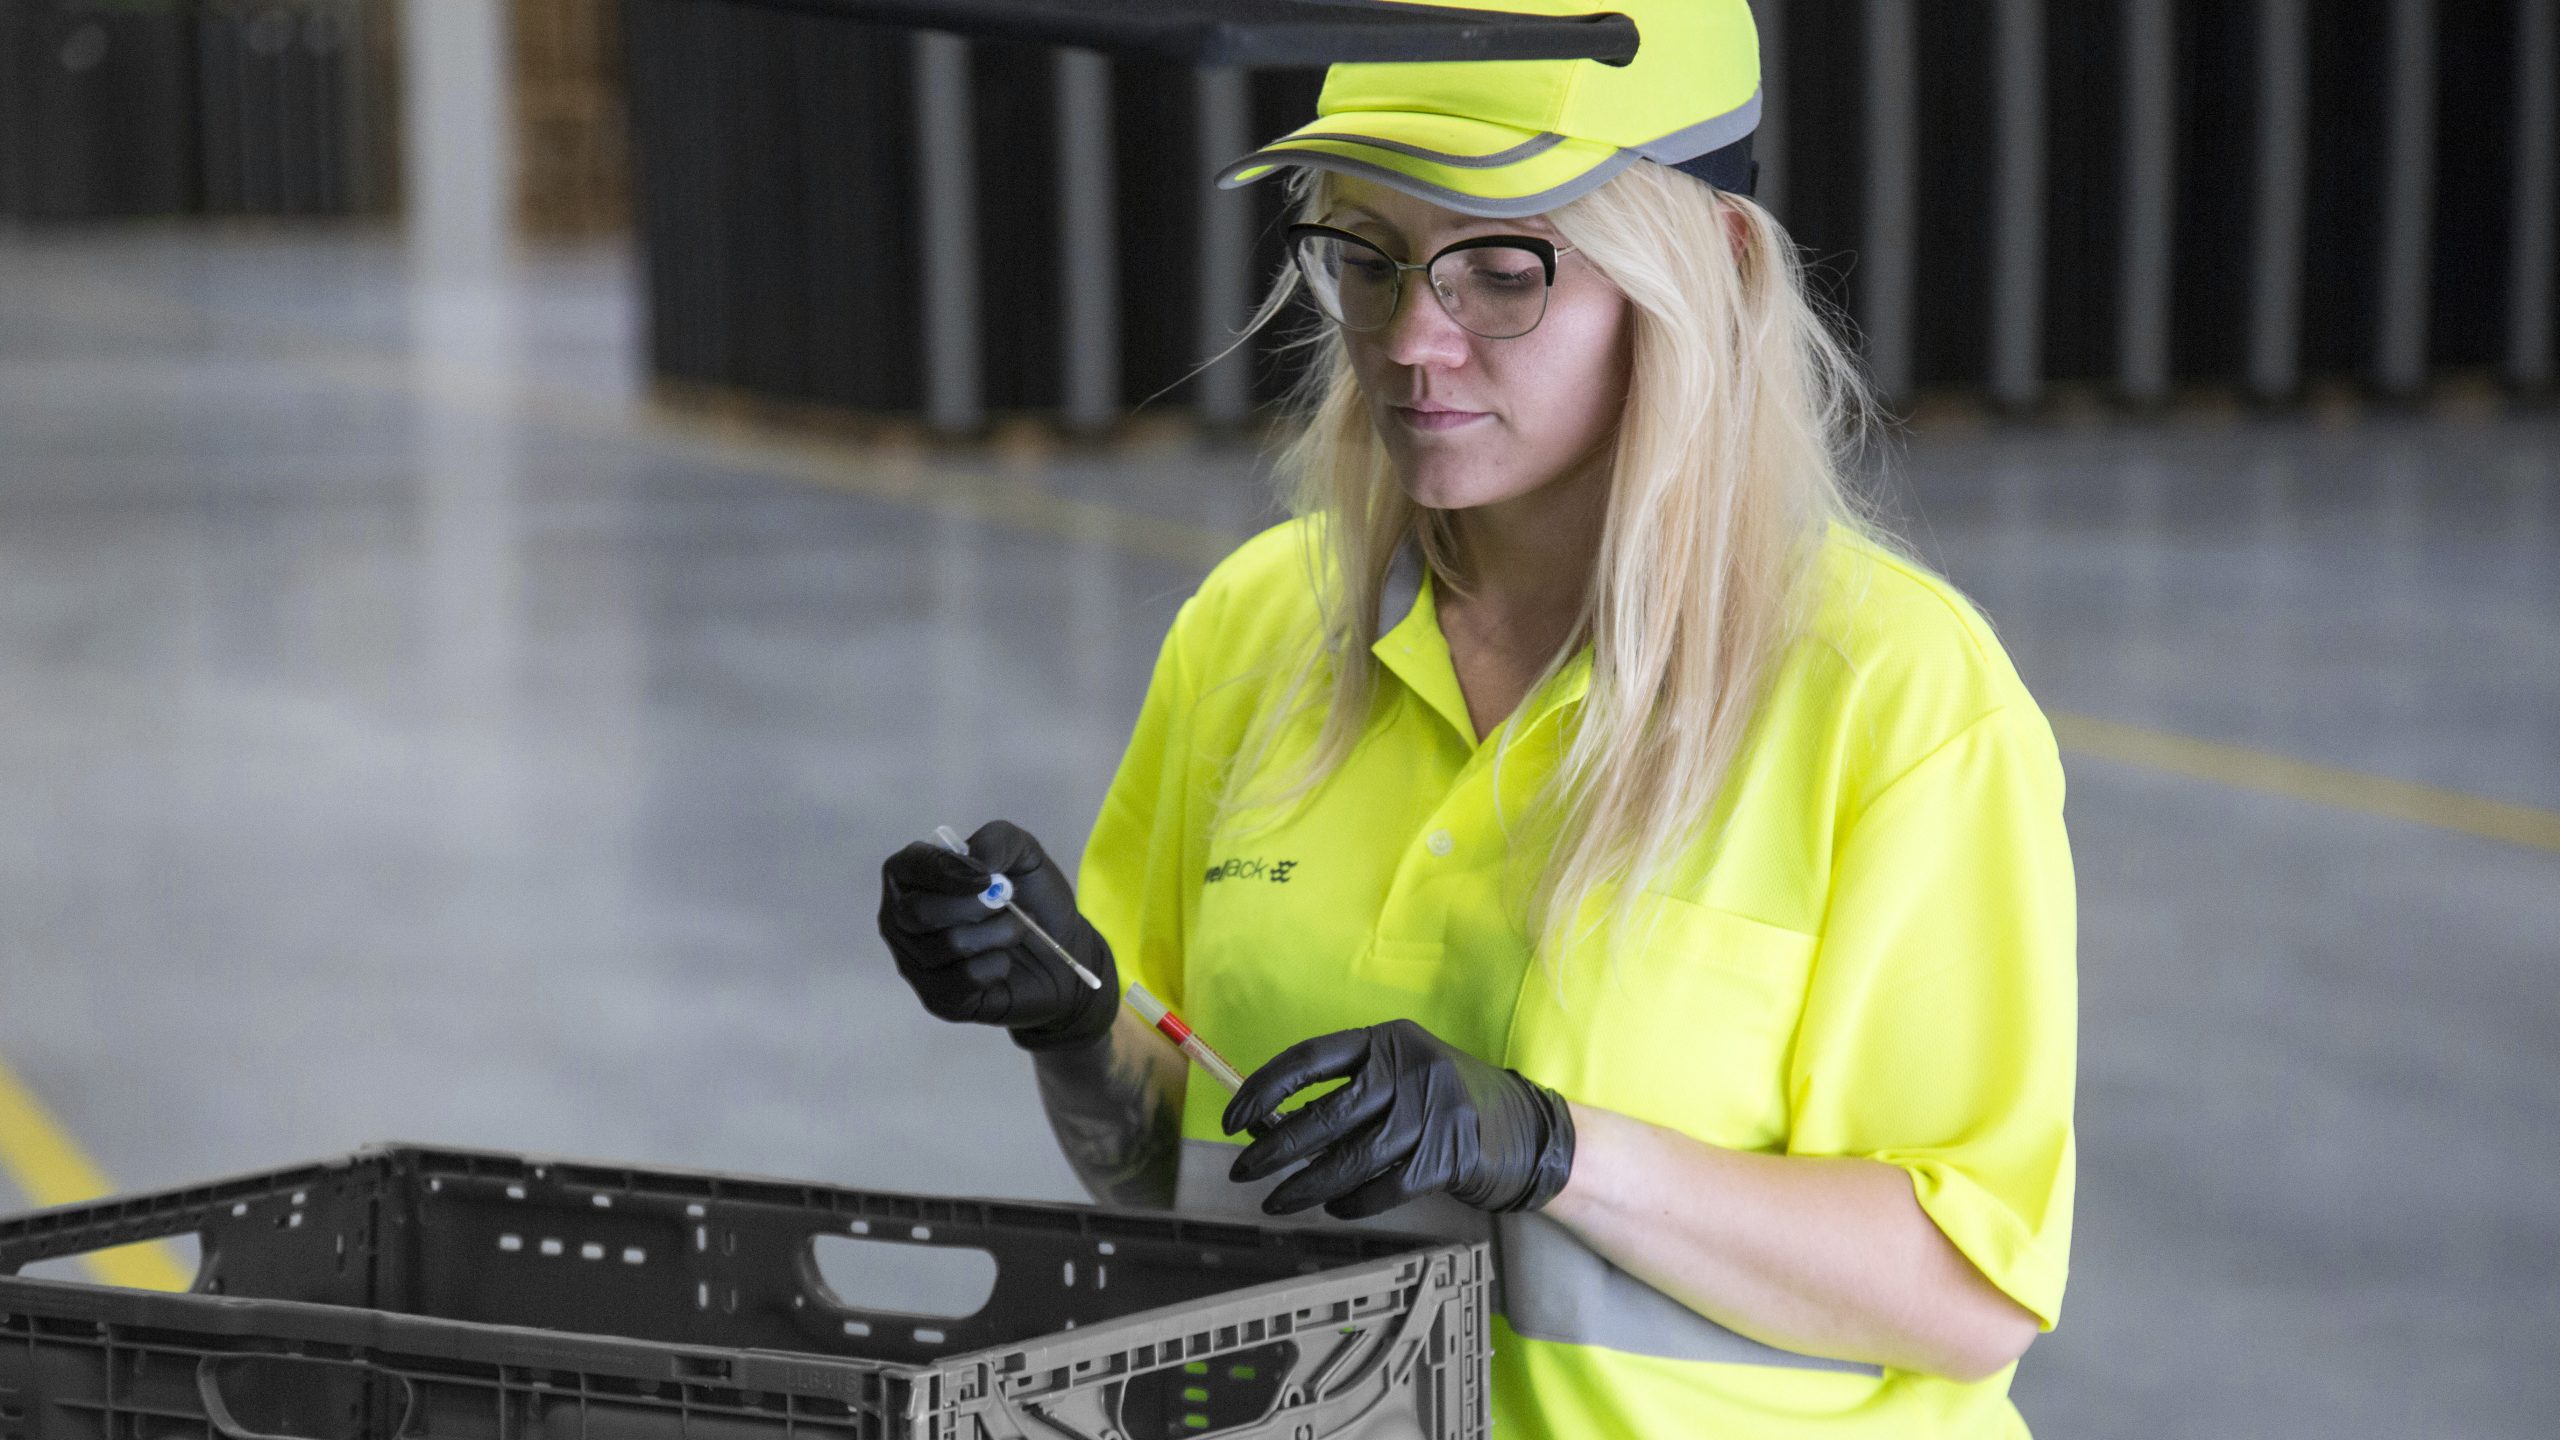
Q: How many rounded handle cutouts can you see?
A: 4